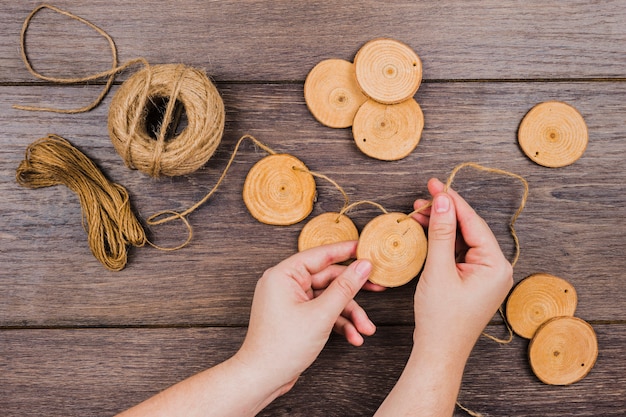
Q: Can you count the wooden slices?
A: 9